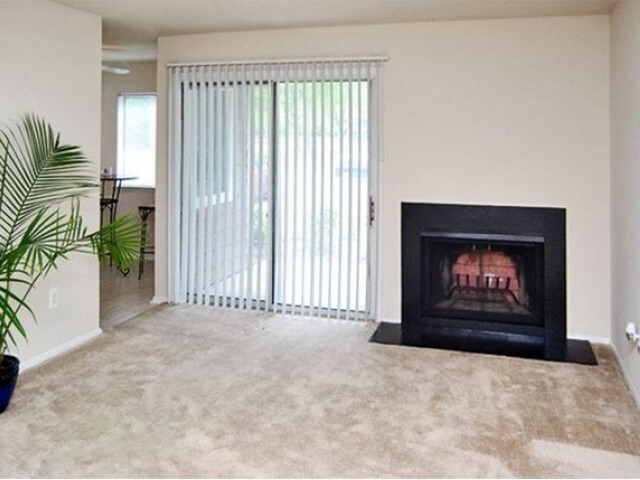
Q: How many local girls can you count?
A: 0